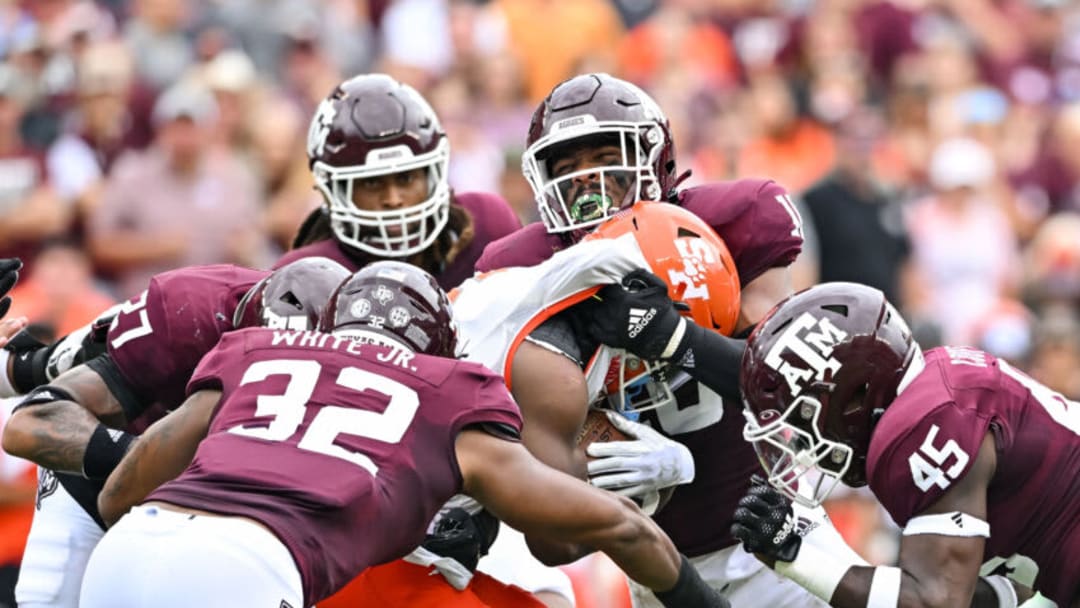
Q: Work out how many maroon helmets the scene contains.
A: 5